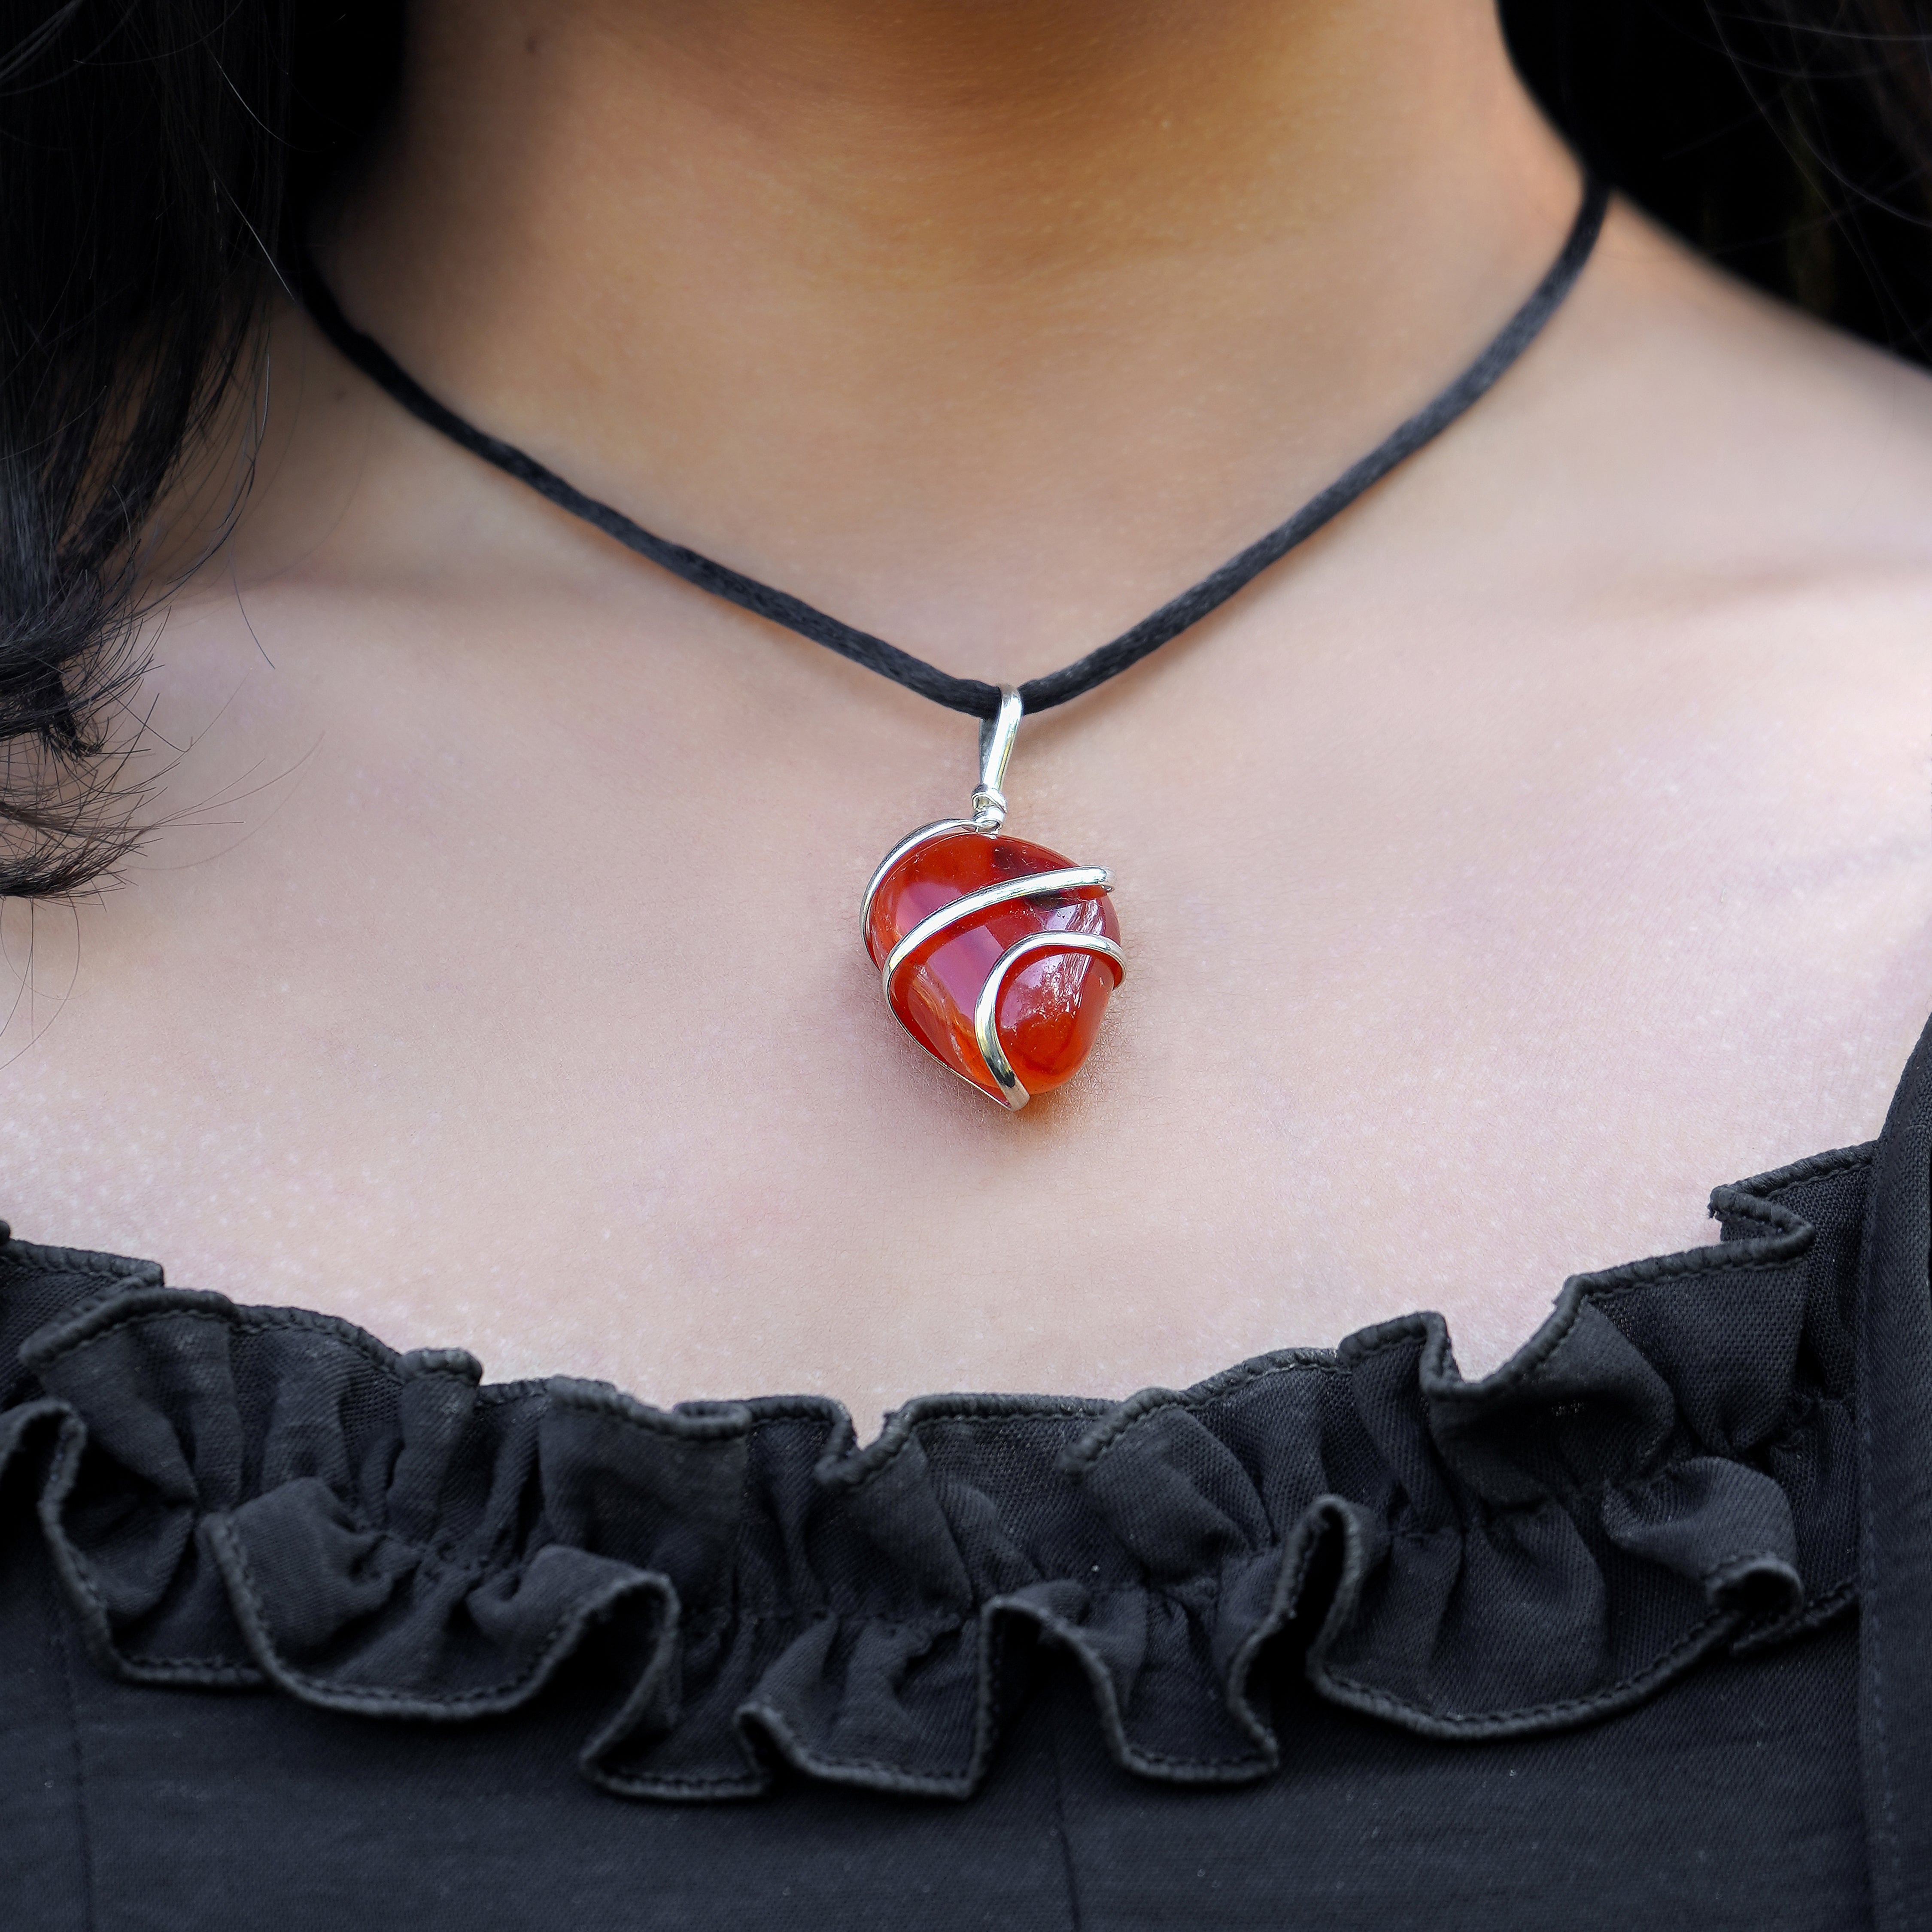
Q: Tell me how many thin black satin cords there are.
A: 1